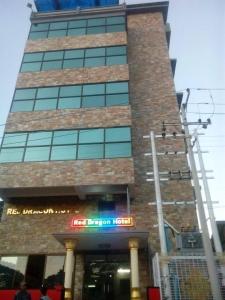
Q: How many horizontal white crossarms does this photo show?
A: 5